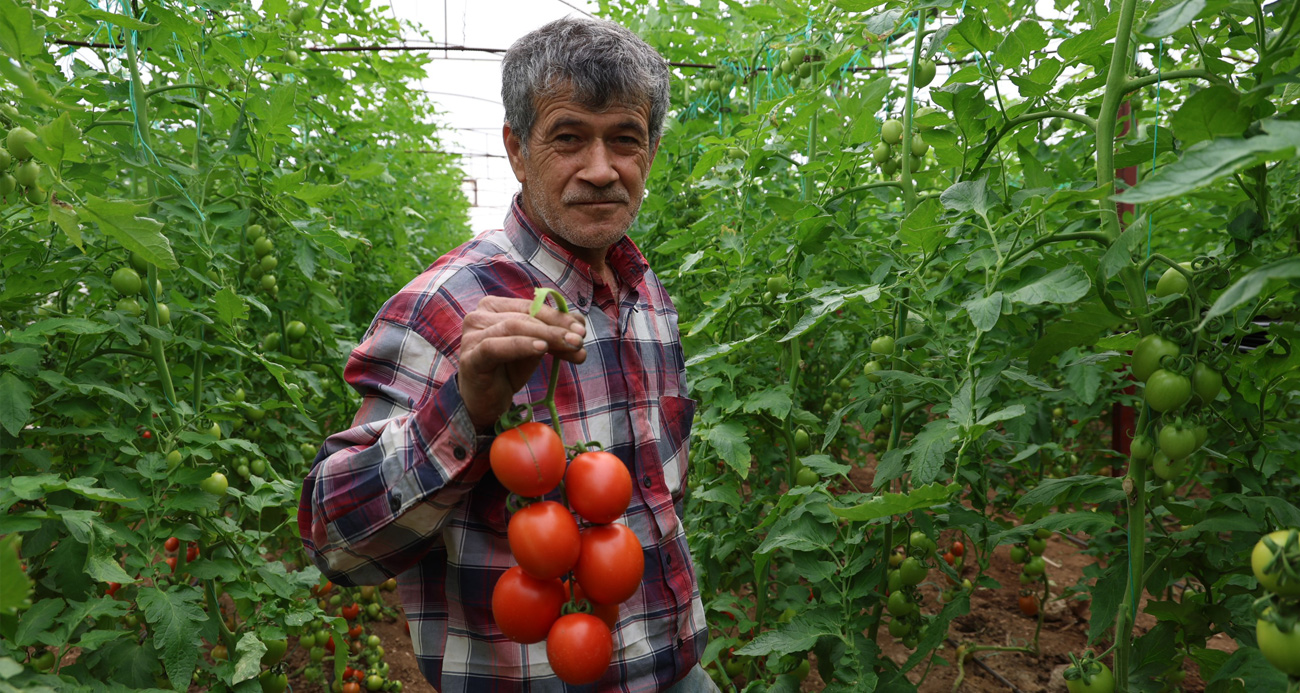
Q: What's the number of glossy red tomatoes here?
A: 7